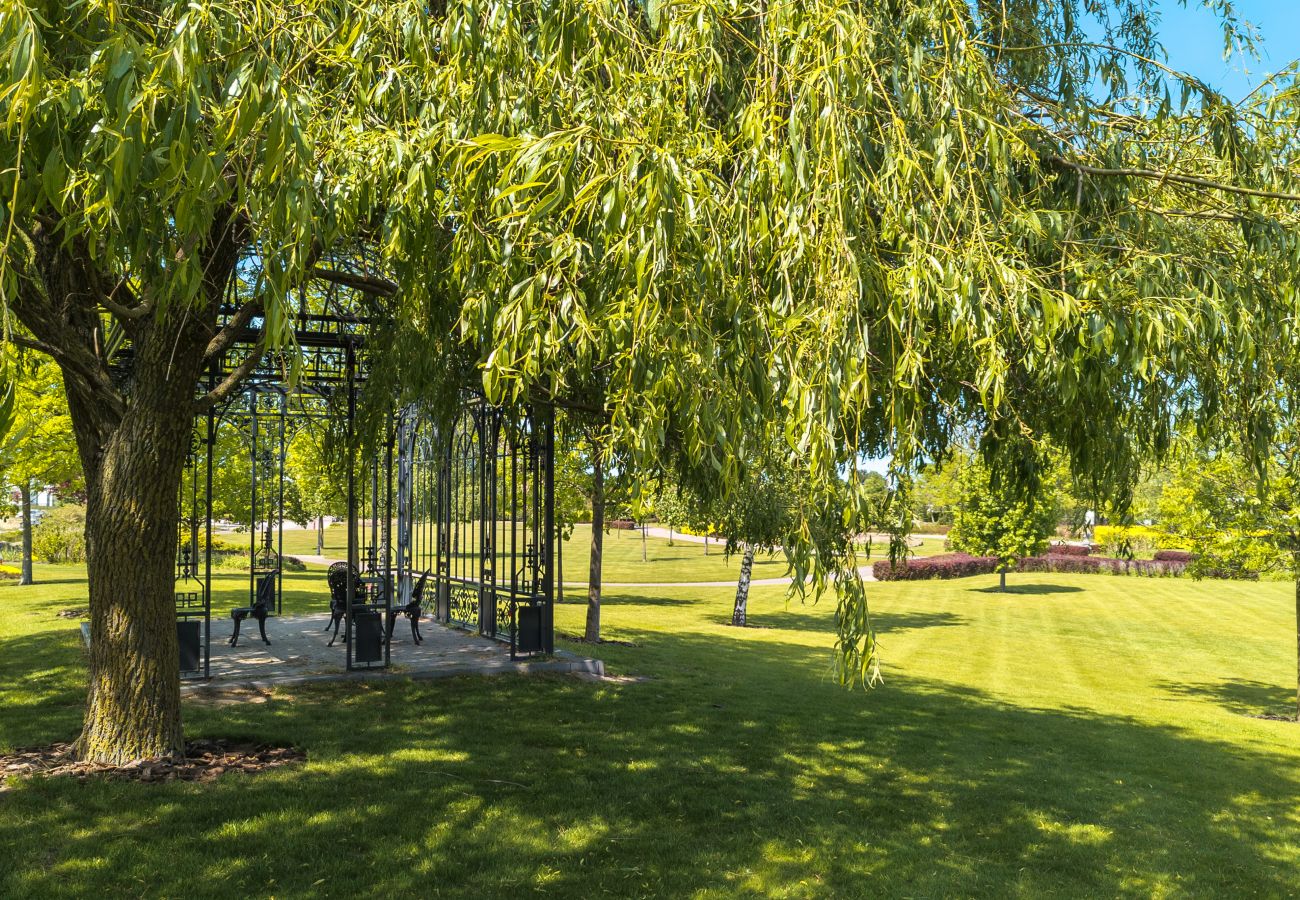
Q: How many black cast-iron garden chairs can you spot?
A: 3